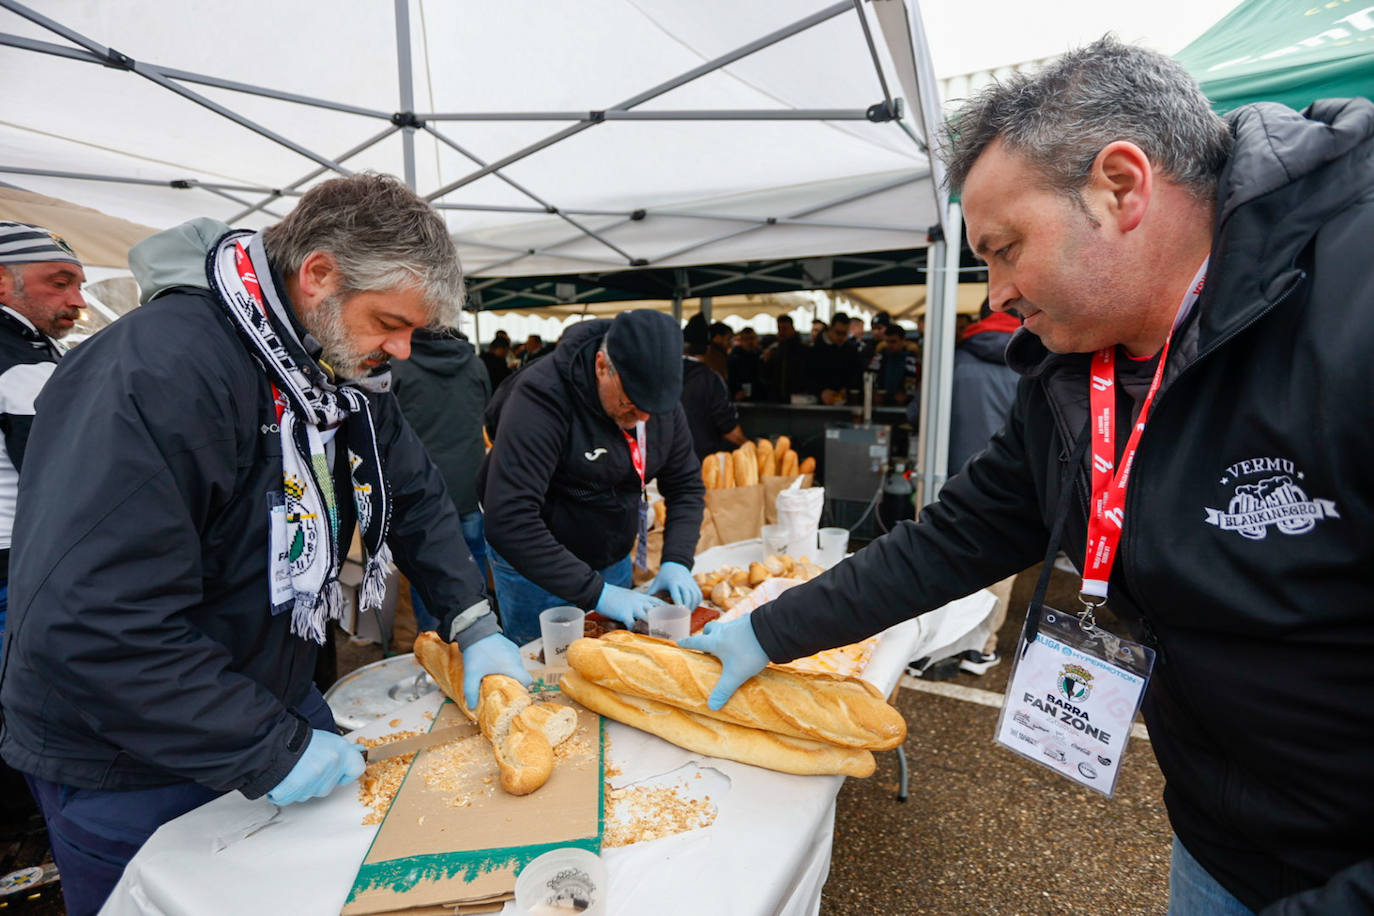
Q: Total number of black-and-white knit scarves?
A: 1